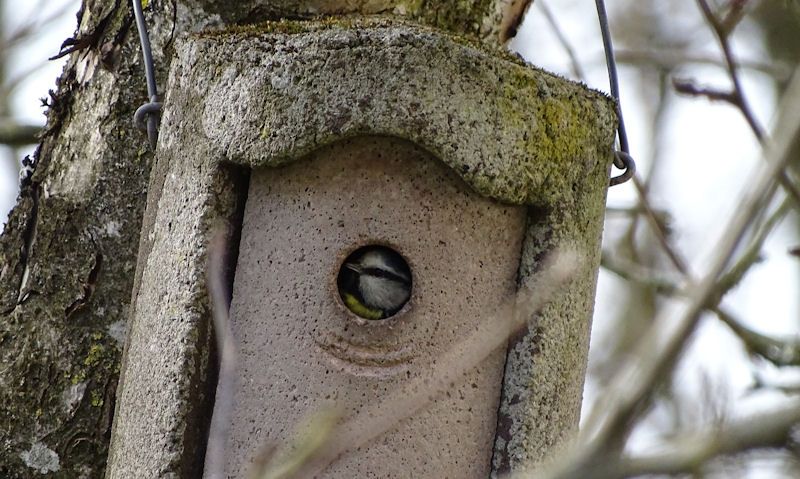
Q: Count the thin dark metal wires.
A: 2